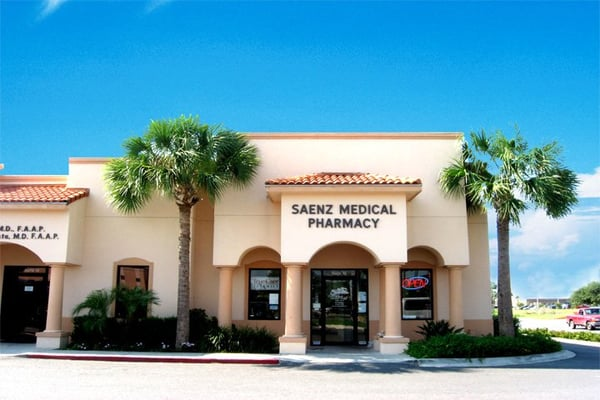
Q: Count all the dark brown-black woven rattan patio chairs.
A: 0